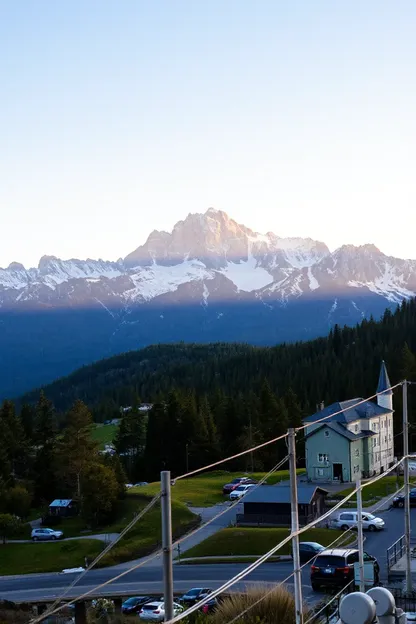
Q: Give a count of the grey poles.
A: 4